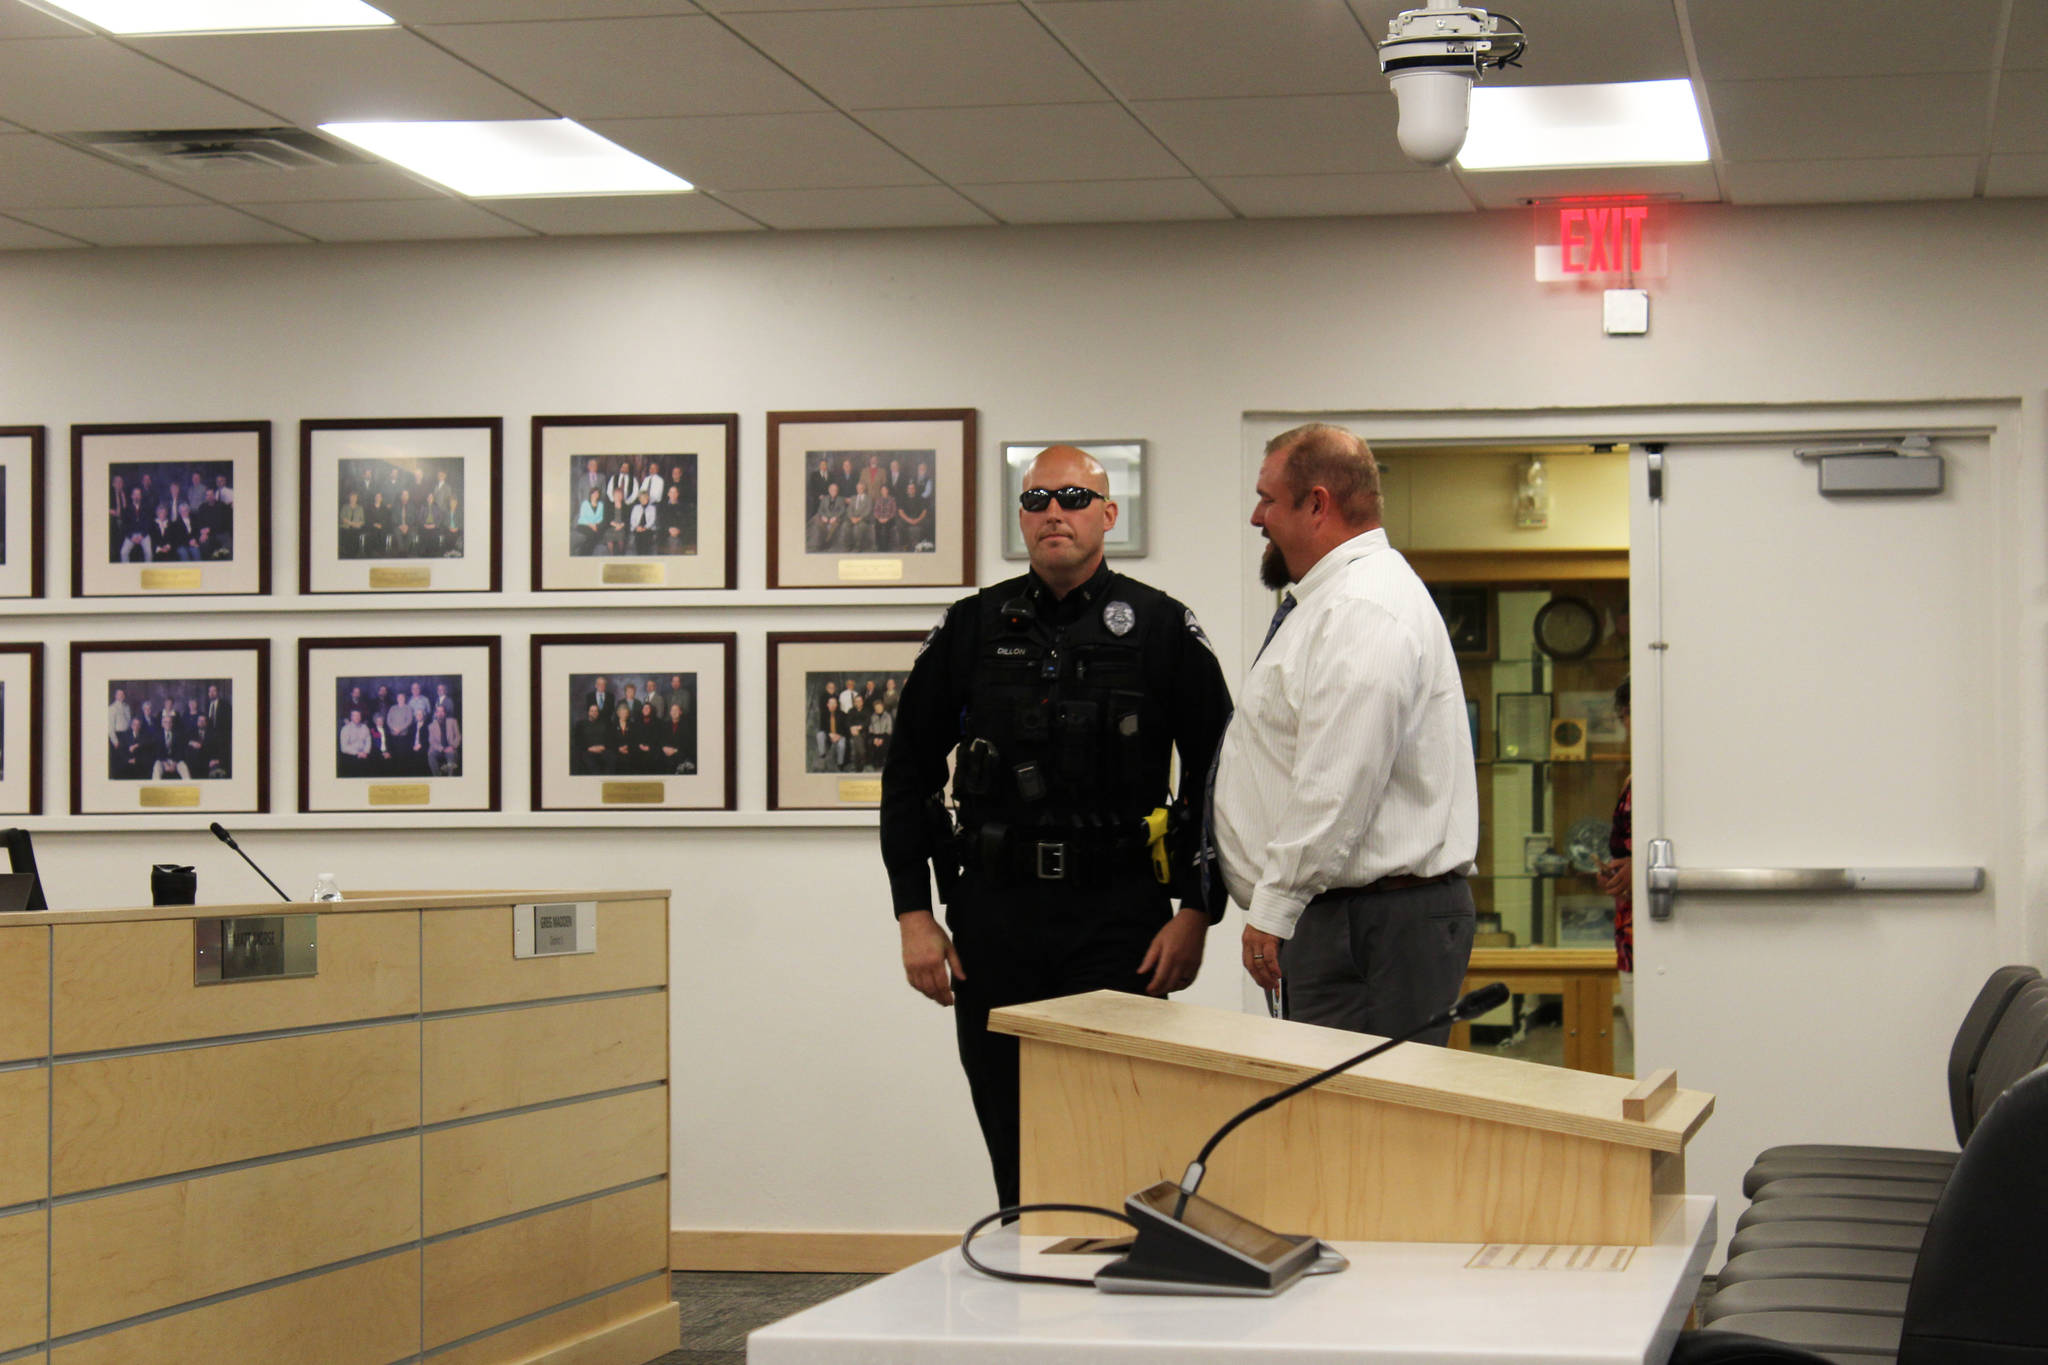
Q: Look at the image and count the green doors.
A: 0